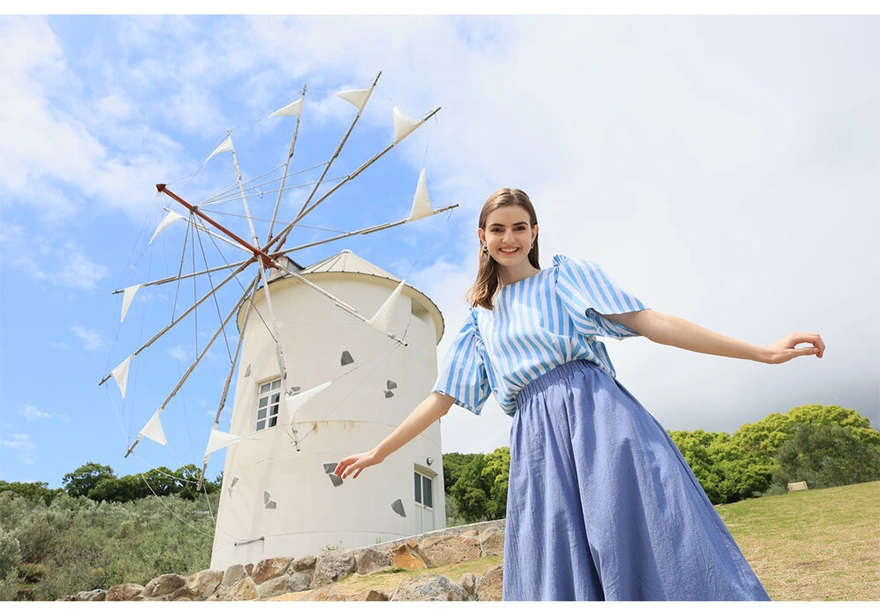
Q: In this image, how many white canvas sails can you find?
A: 12